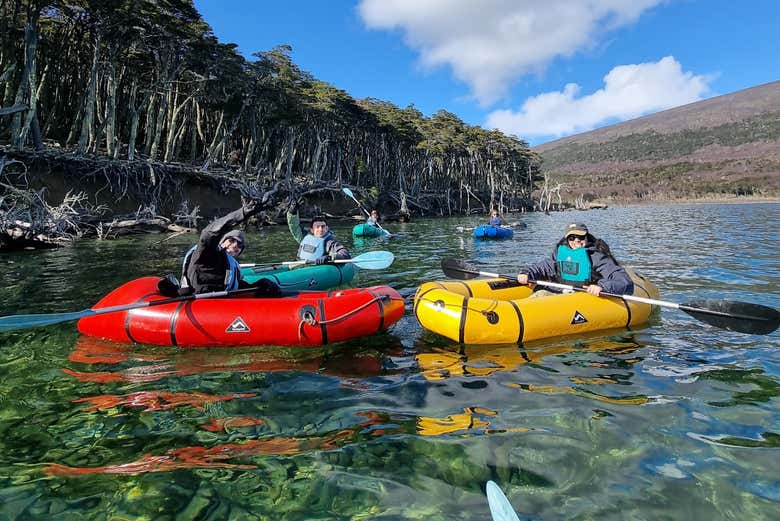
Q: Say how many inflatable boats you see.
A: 5